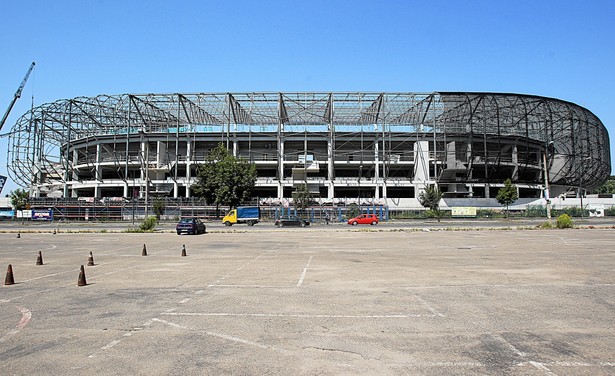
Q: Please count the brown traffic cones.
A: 6